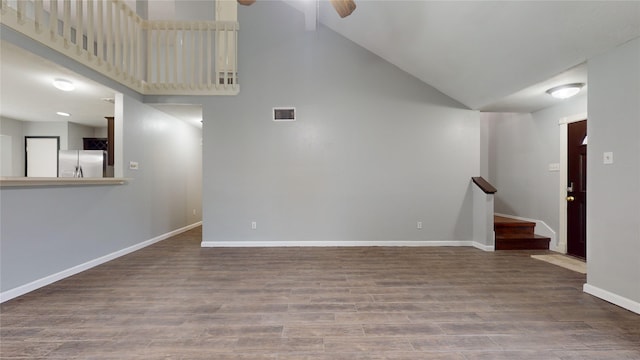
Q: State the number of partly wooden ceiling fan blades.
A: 2